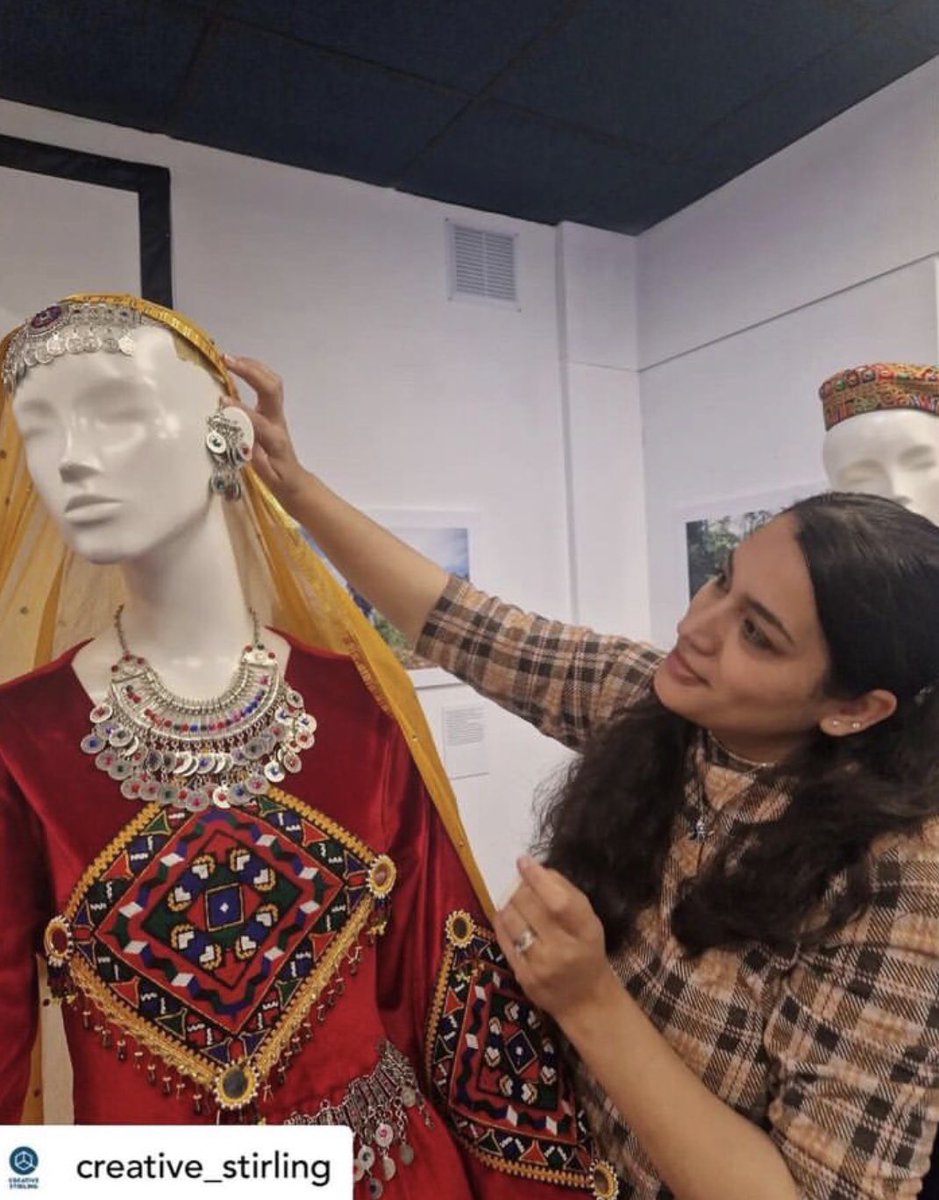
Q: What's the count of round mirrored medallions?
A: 5